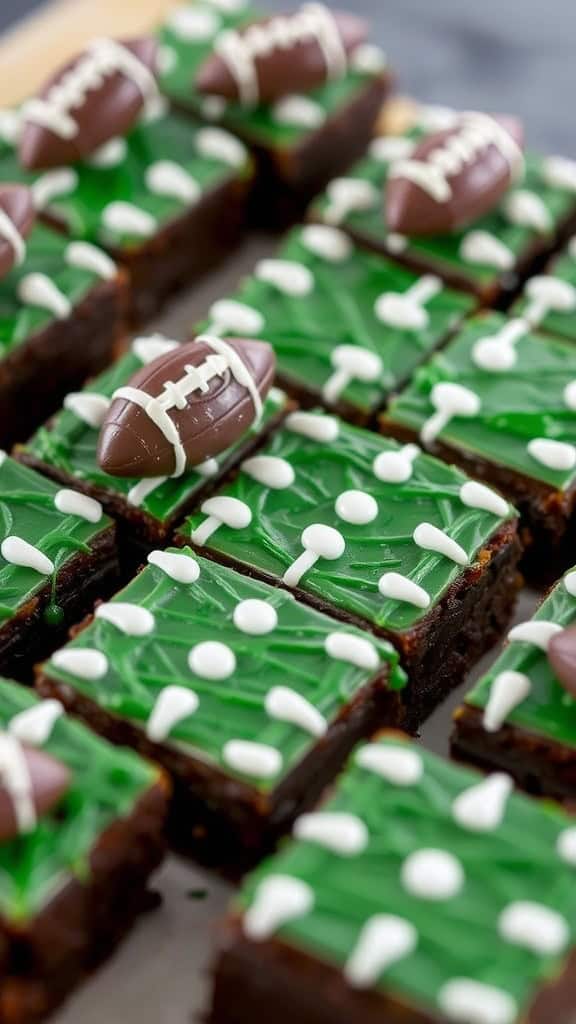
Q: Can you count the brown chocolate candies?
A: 7